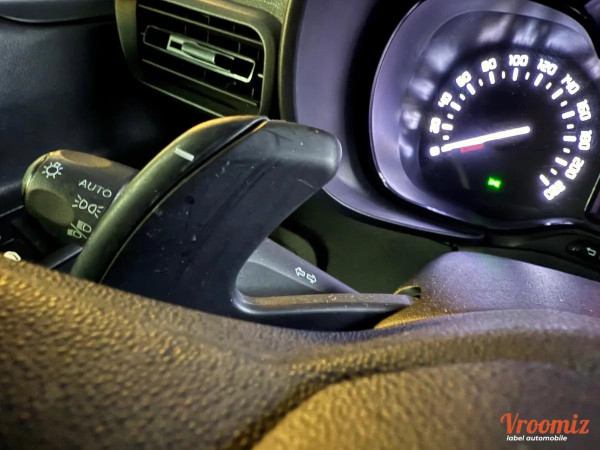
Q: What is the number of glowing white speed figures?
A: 12